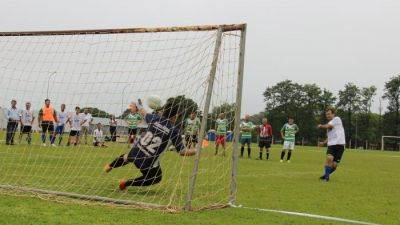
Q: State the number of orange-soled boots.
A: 2